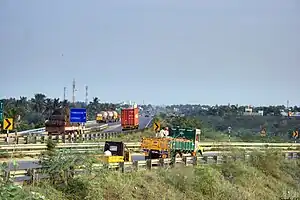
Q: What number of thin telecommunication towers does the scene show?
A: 3